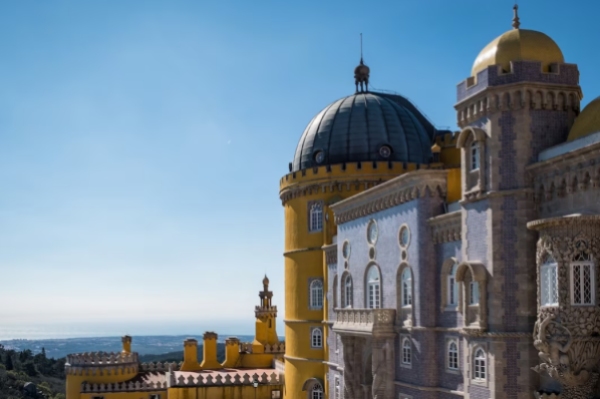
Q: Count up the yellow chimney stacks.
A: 4